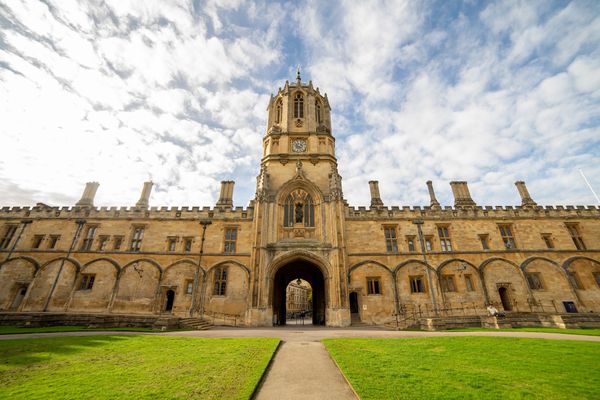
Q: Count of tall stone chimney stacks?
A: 7